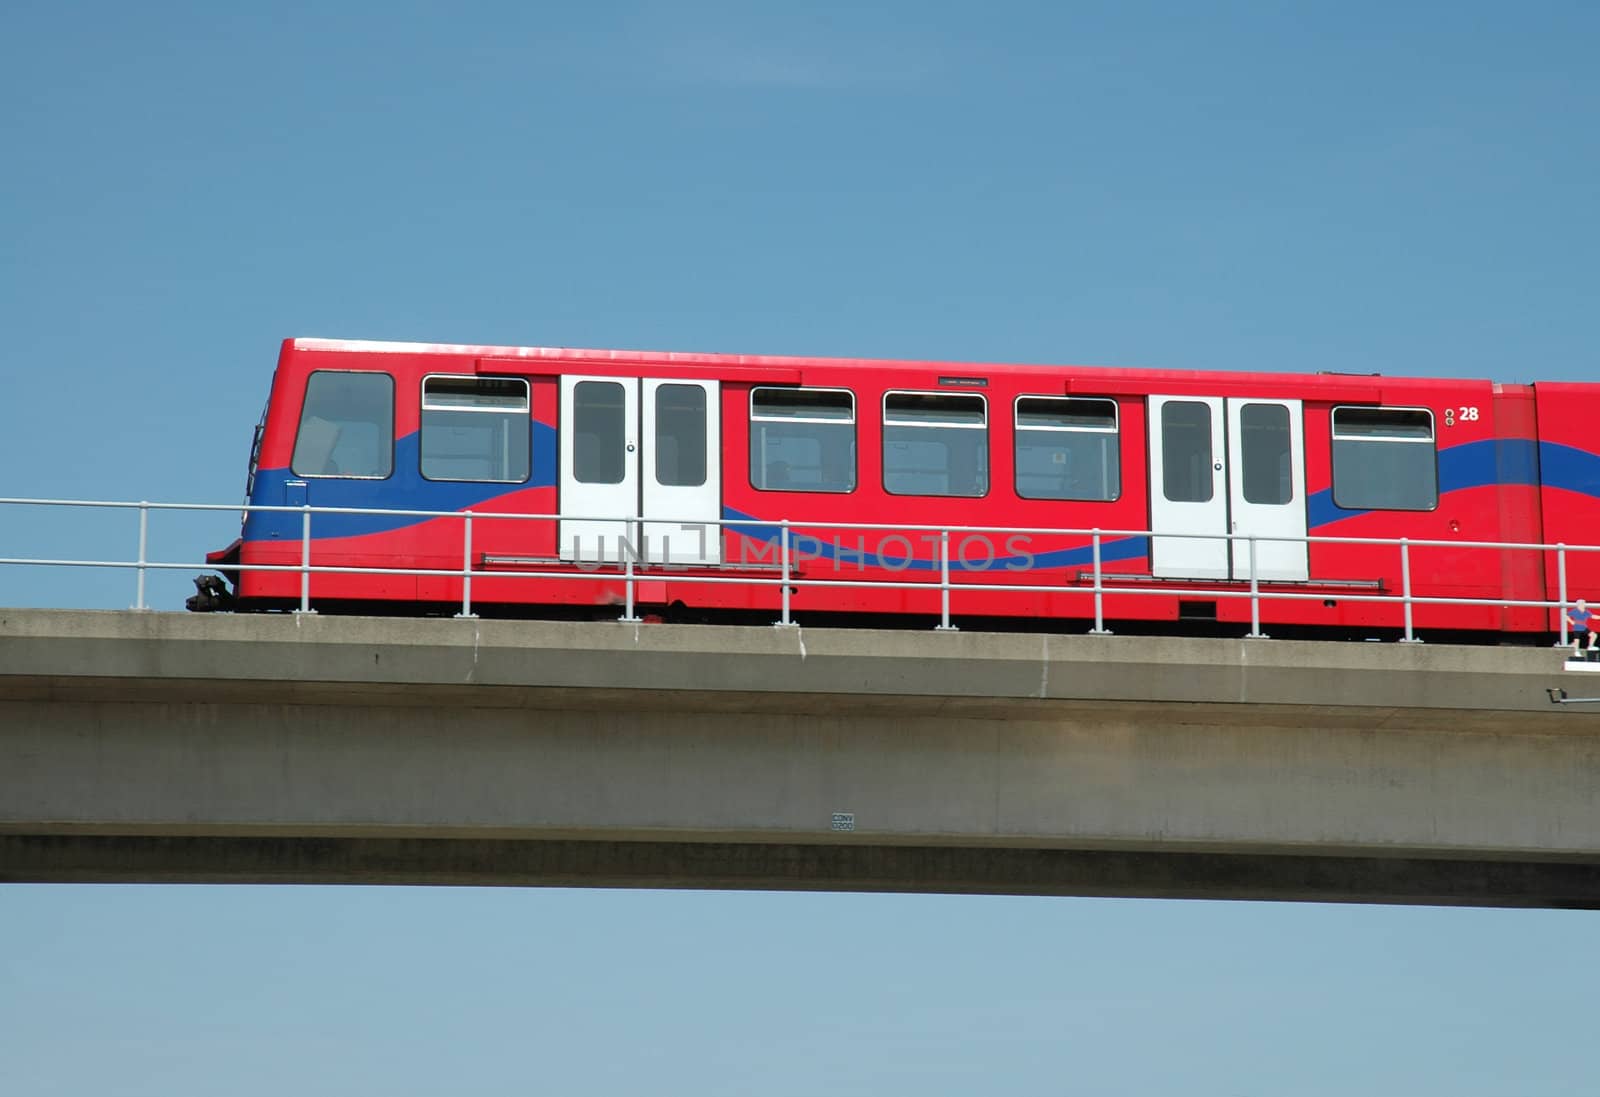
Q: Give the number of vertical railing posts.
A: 10